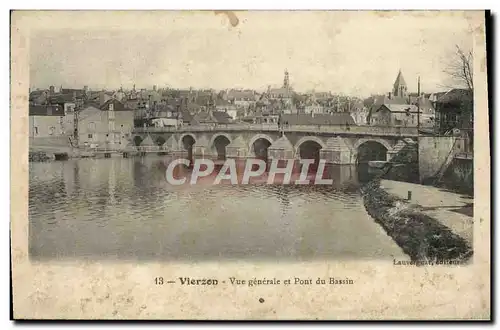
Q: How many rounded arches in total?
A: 7